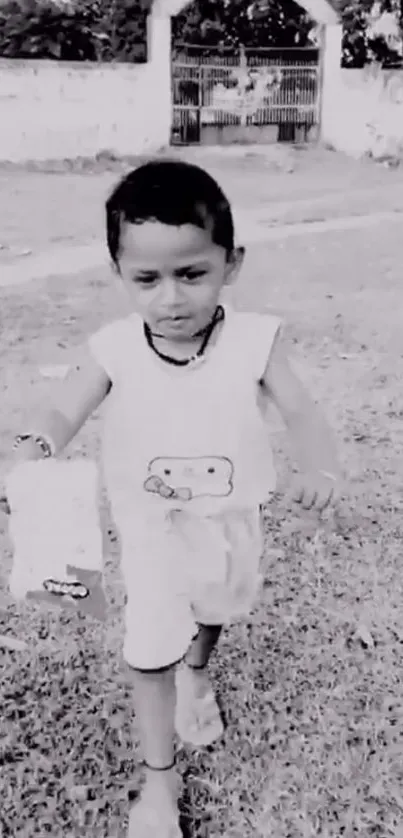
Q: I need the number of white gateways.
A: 1